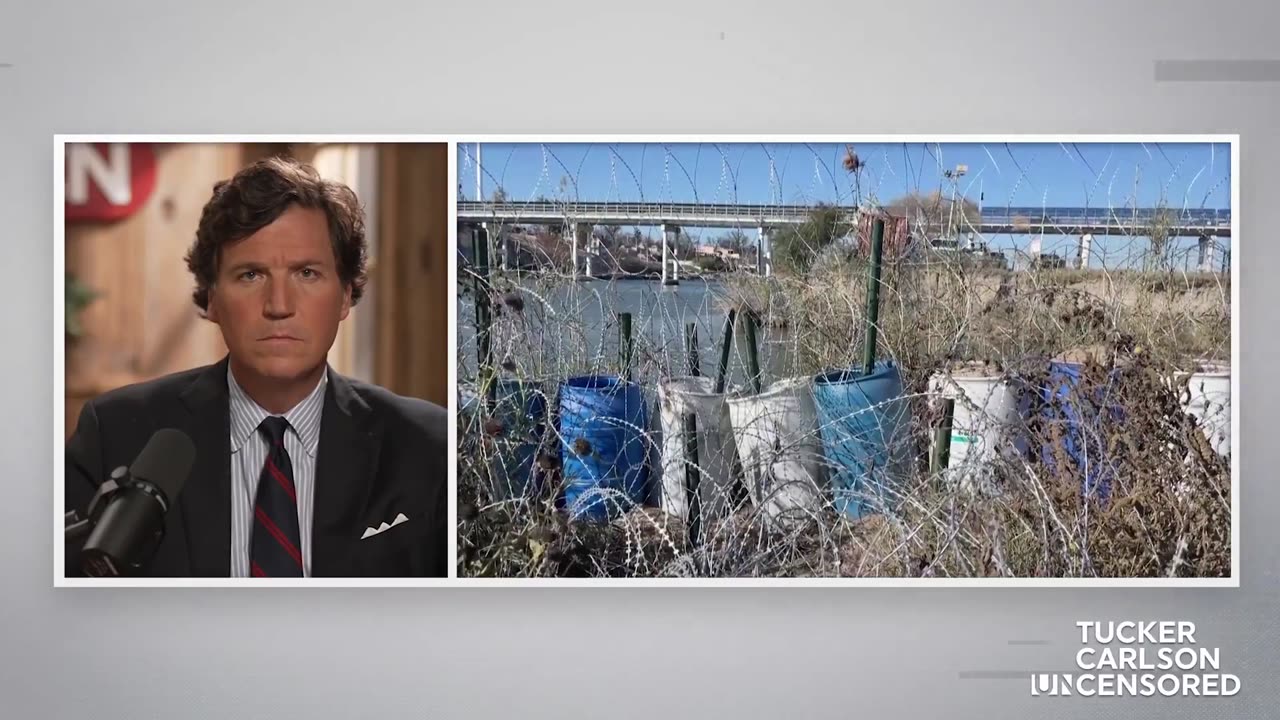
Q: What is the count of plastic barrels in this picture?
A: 8